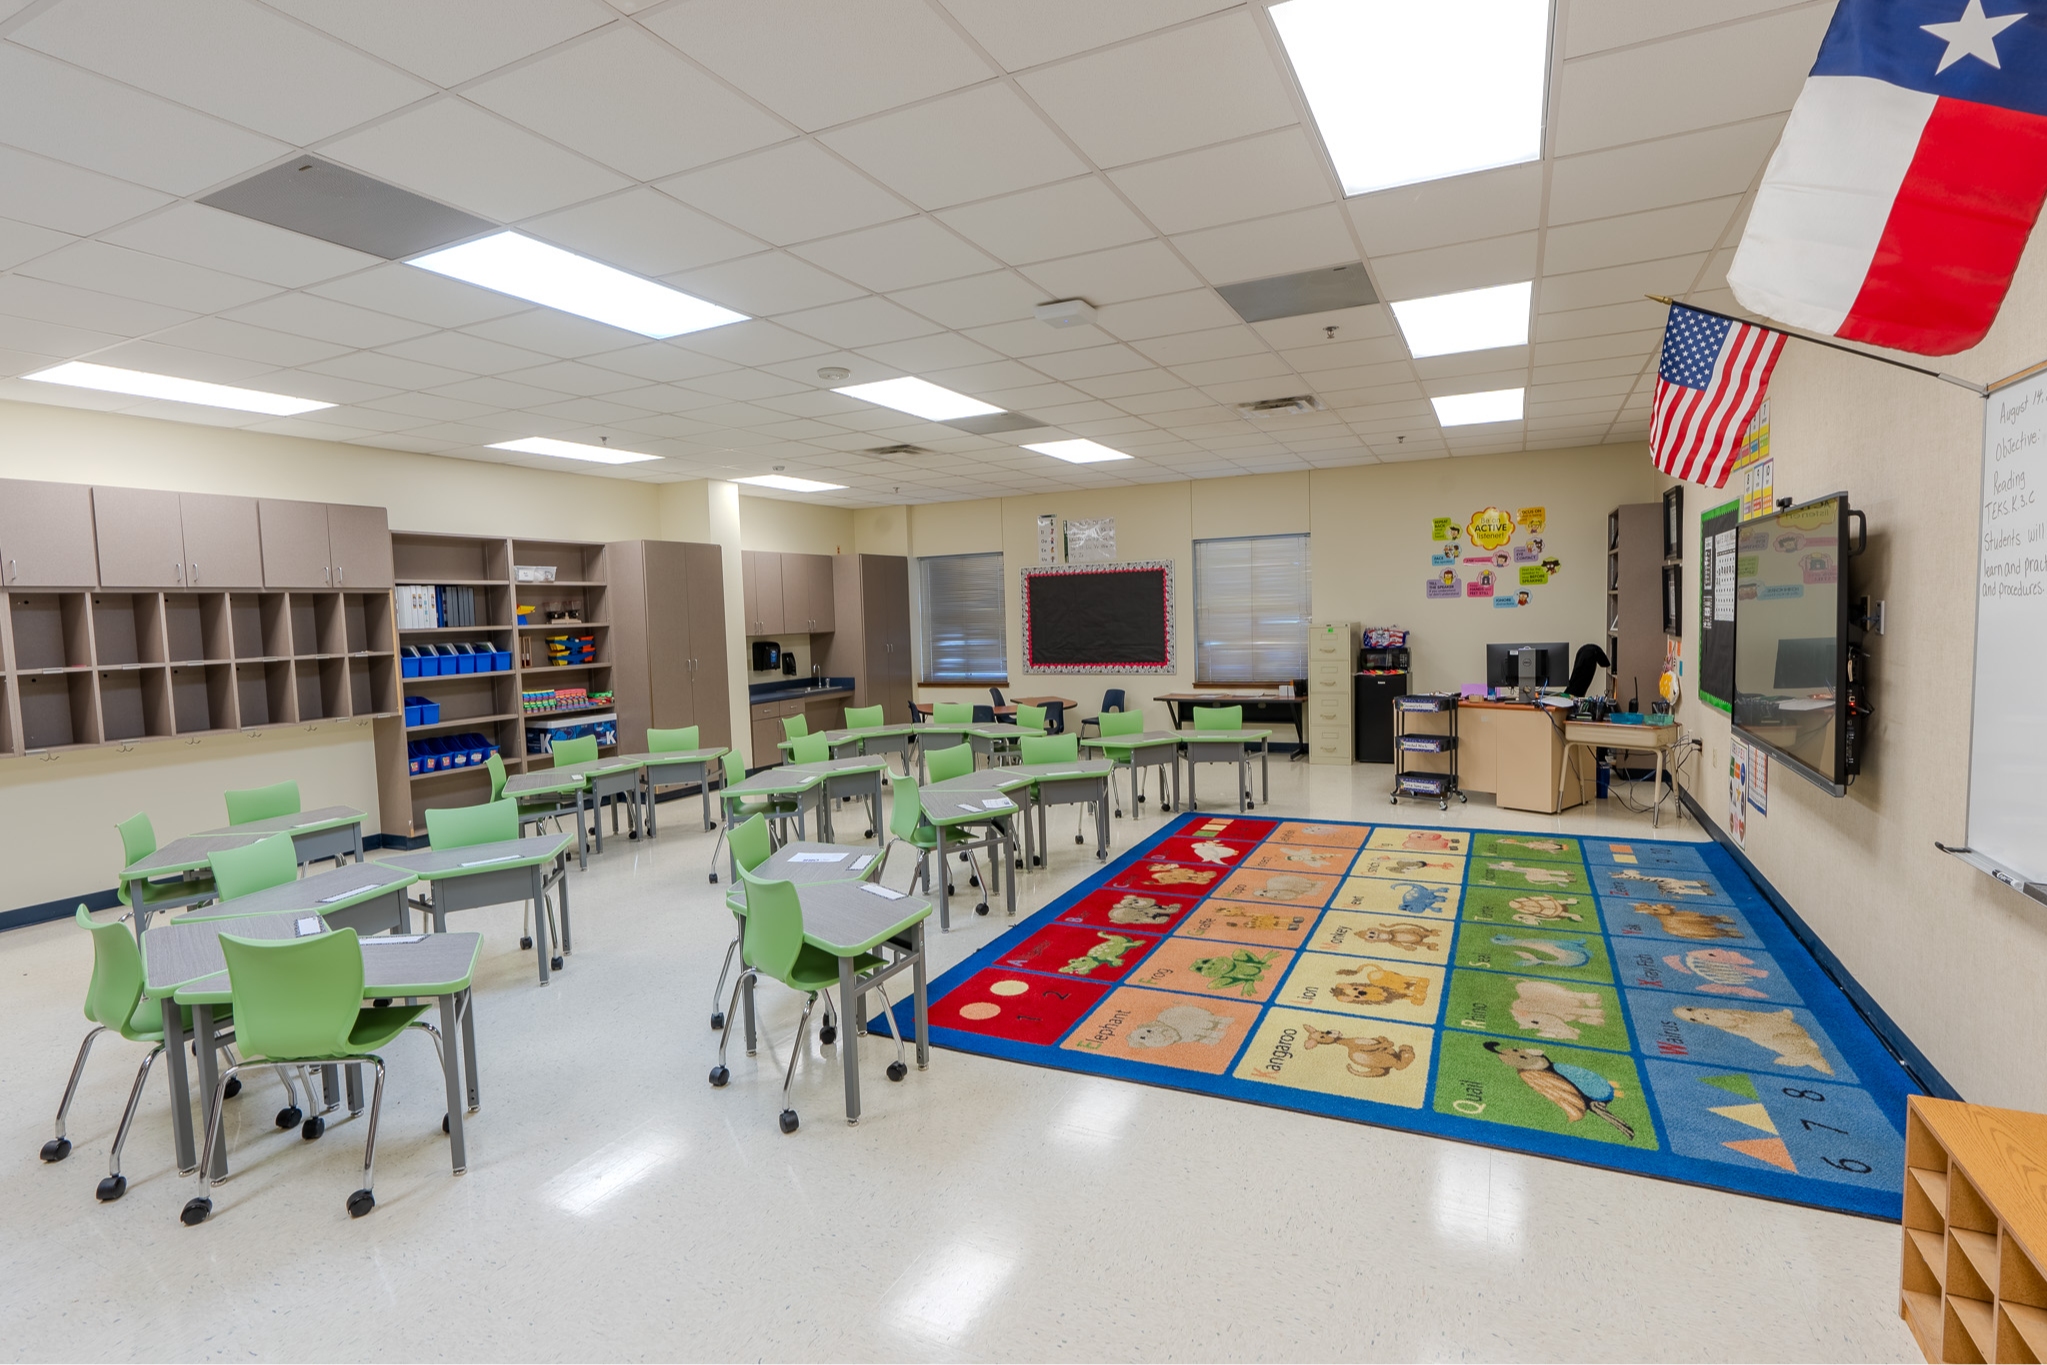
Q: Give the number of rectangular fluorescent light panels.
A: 9